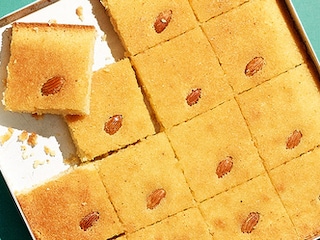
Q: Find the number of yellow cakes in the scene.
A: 13